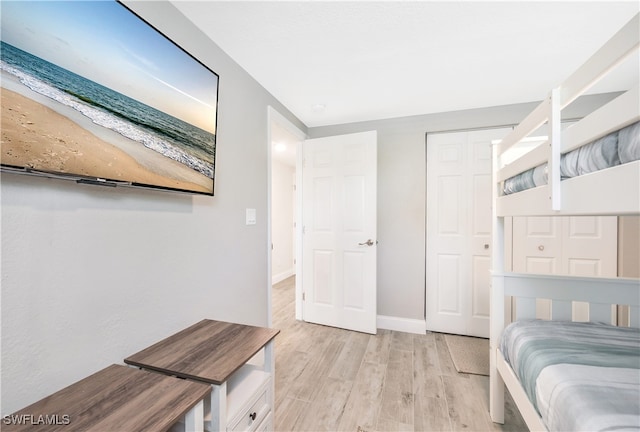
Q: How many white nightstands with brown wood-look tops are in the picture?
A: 2